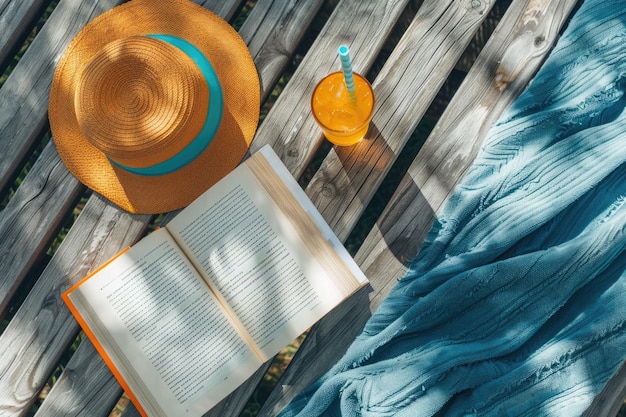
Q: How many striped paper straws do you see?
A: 1